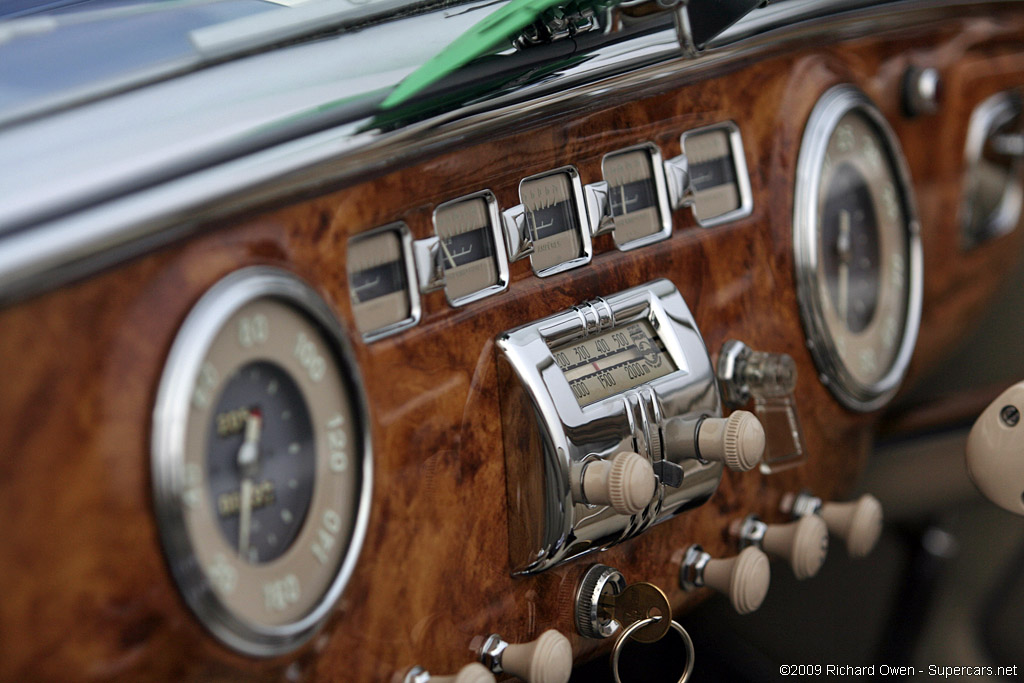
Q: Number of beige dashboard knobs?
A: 7